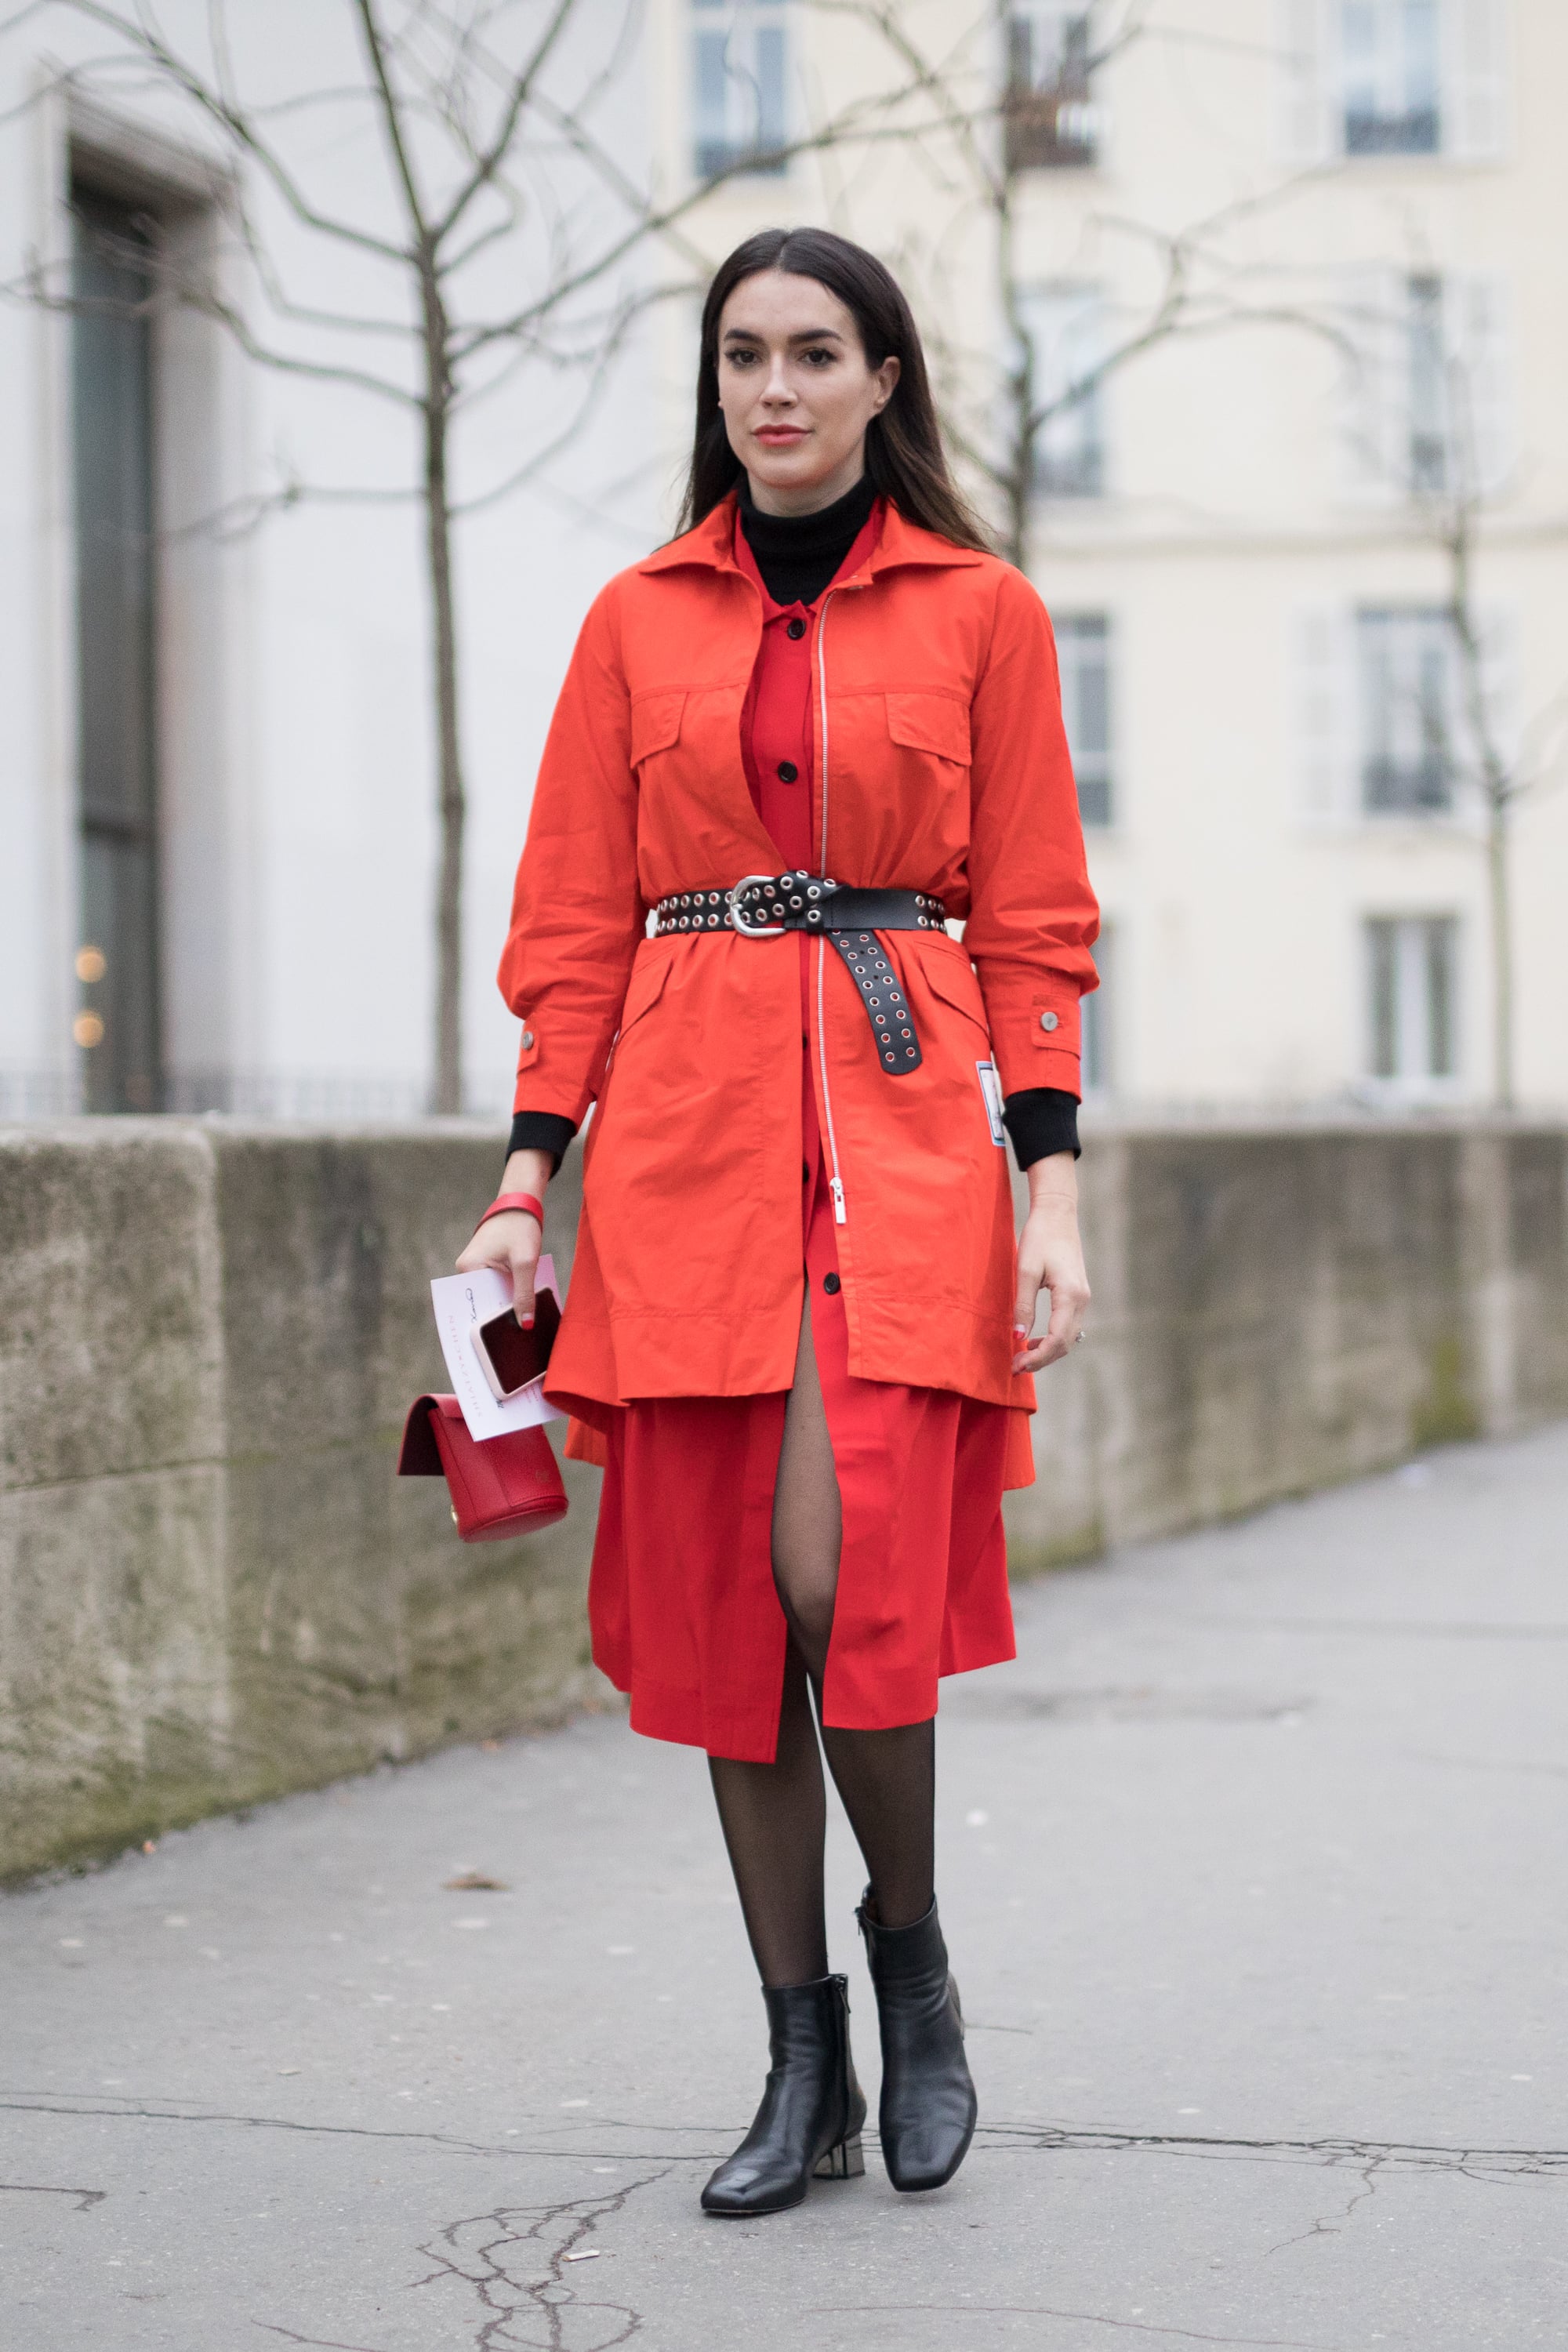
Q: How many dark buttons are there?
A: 5